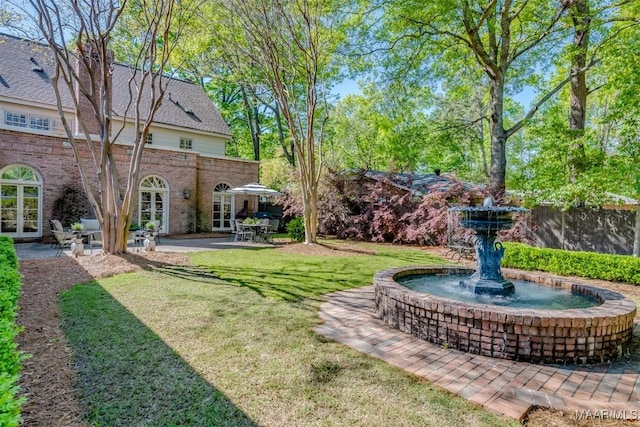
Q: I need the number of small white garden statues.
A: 2